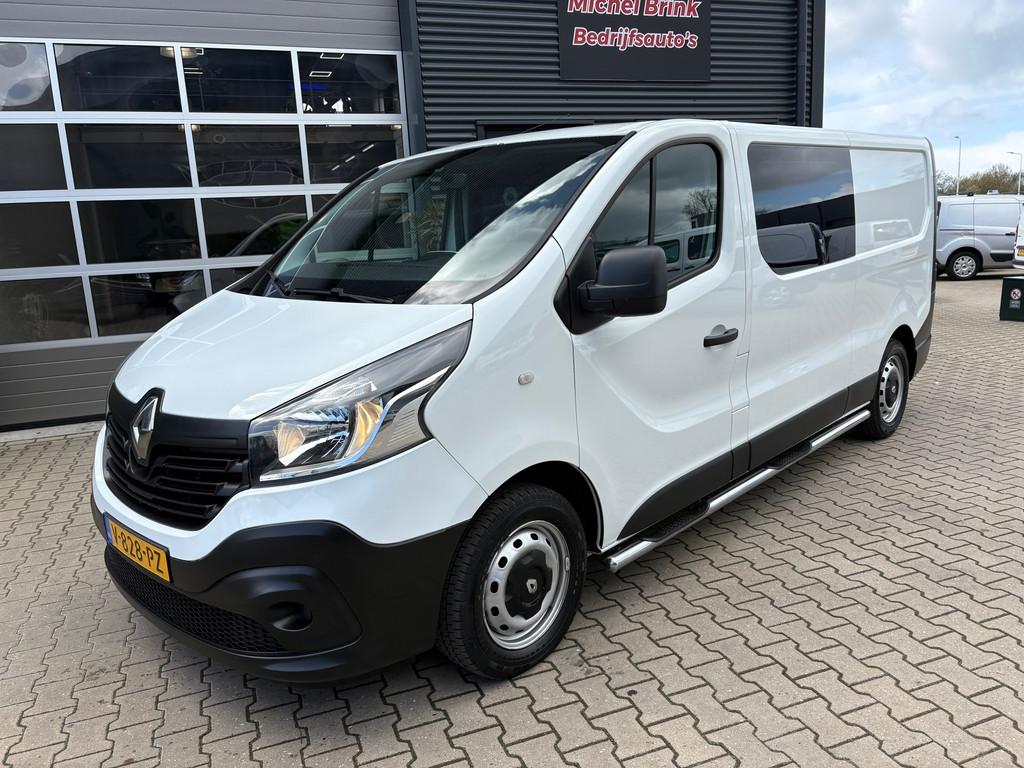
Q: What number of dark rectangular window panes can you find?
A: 15